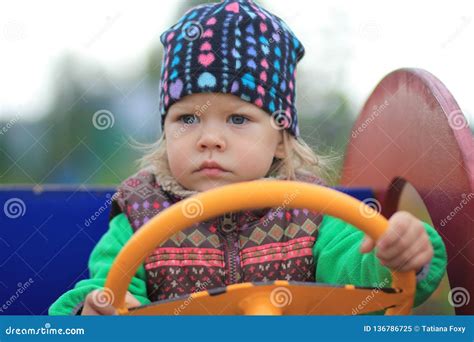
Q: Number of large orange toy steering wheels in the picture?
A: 1